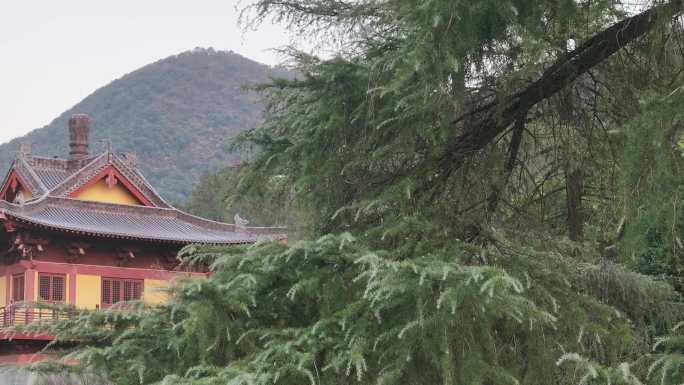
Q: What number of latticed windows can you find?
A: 3